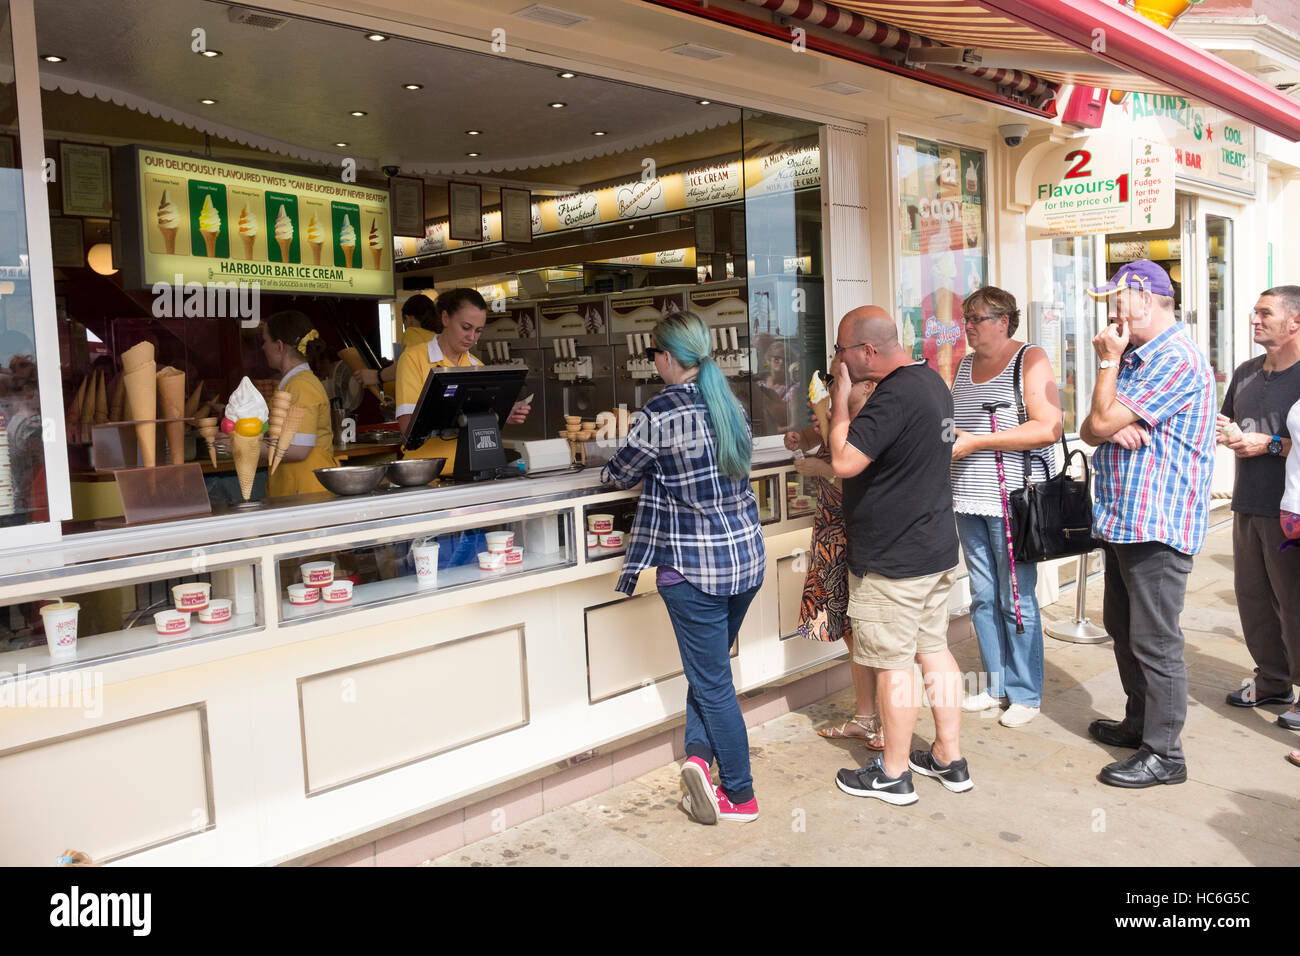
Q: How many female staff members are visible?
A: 3